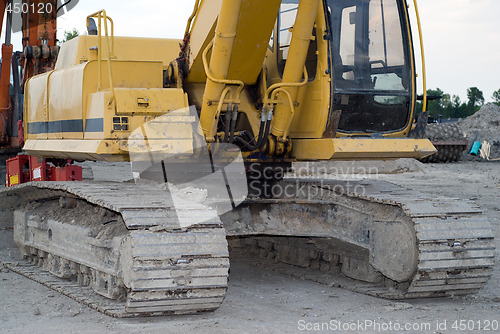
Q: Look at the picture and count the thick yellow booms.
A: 2